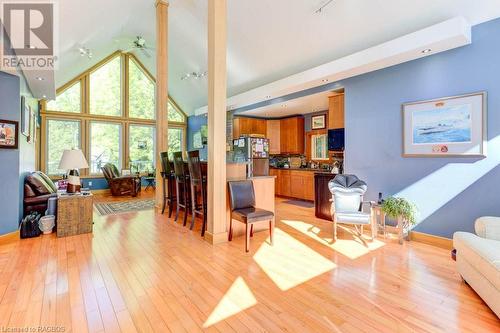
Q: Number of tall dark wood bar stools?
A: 3